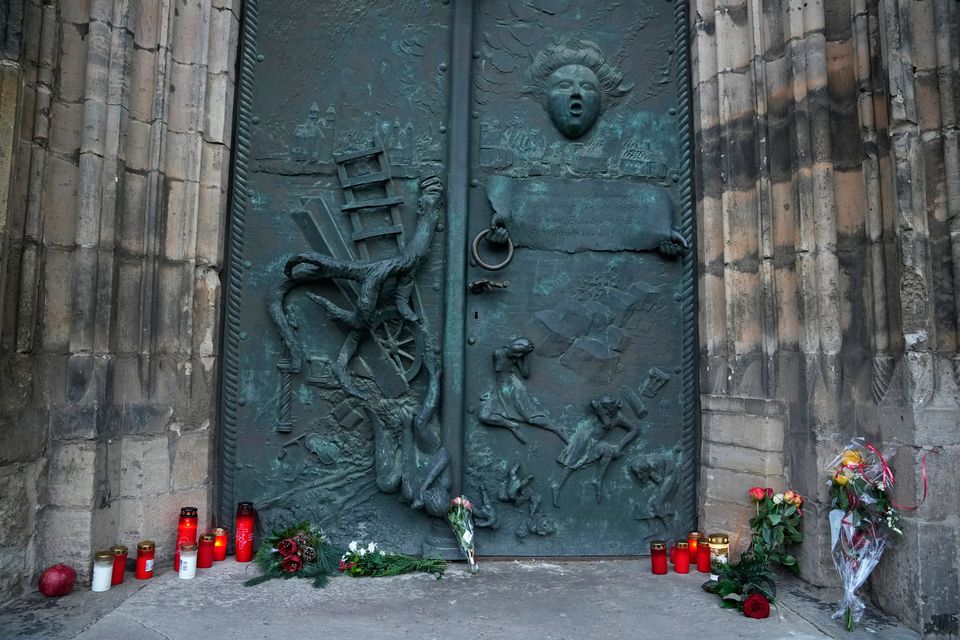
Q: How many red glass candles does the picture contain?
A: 11